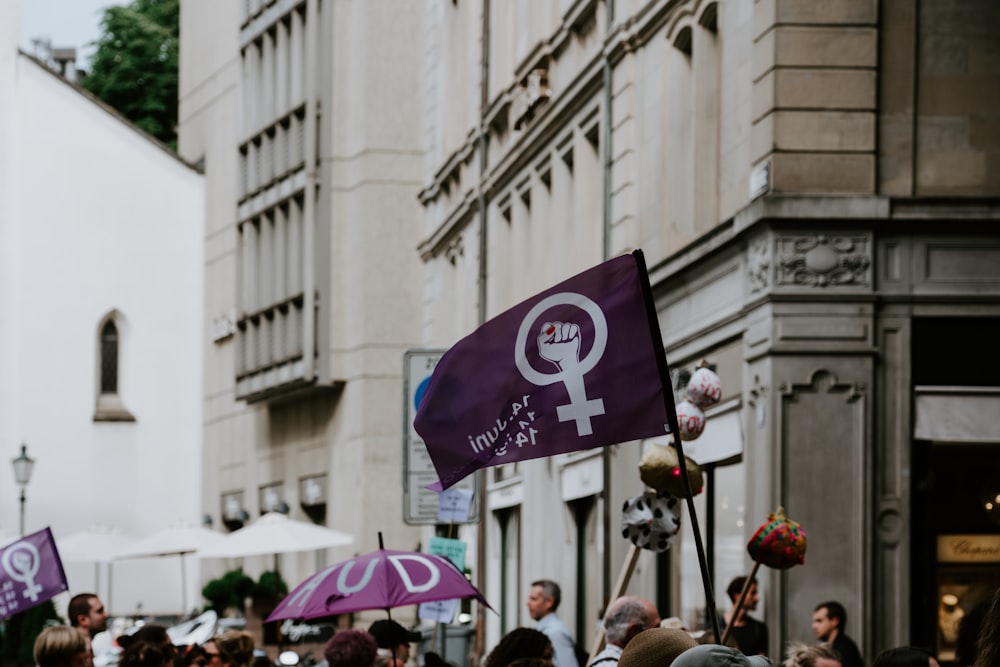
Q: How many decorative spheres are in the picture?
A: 5